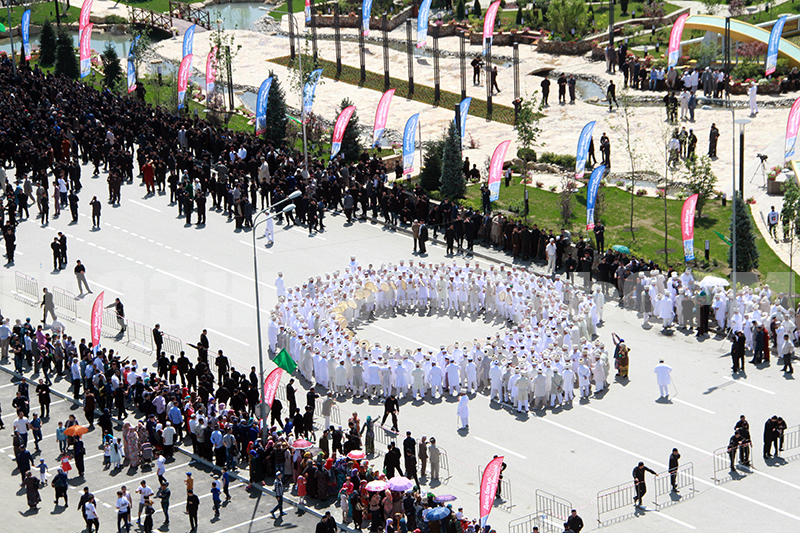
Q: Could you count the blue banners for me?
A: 12